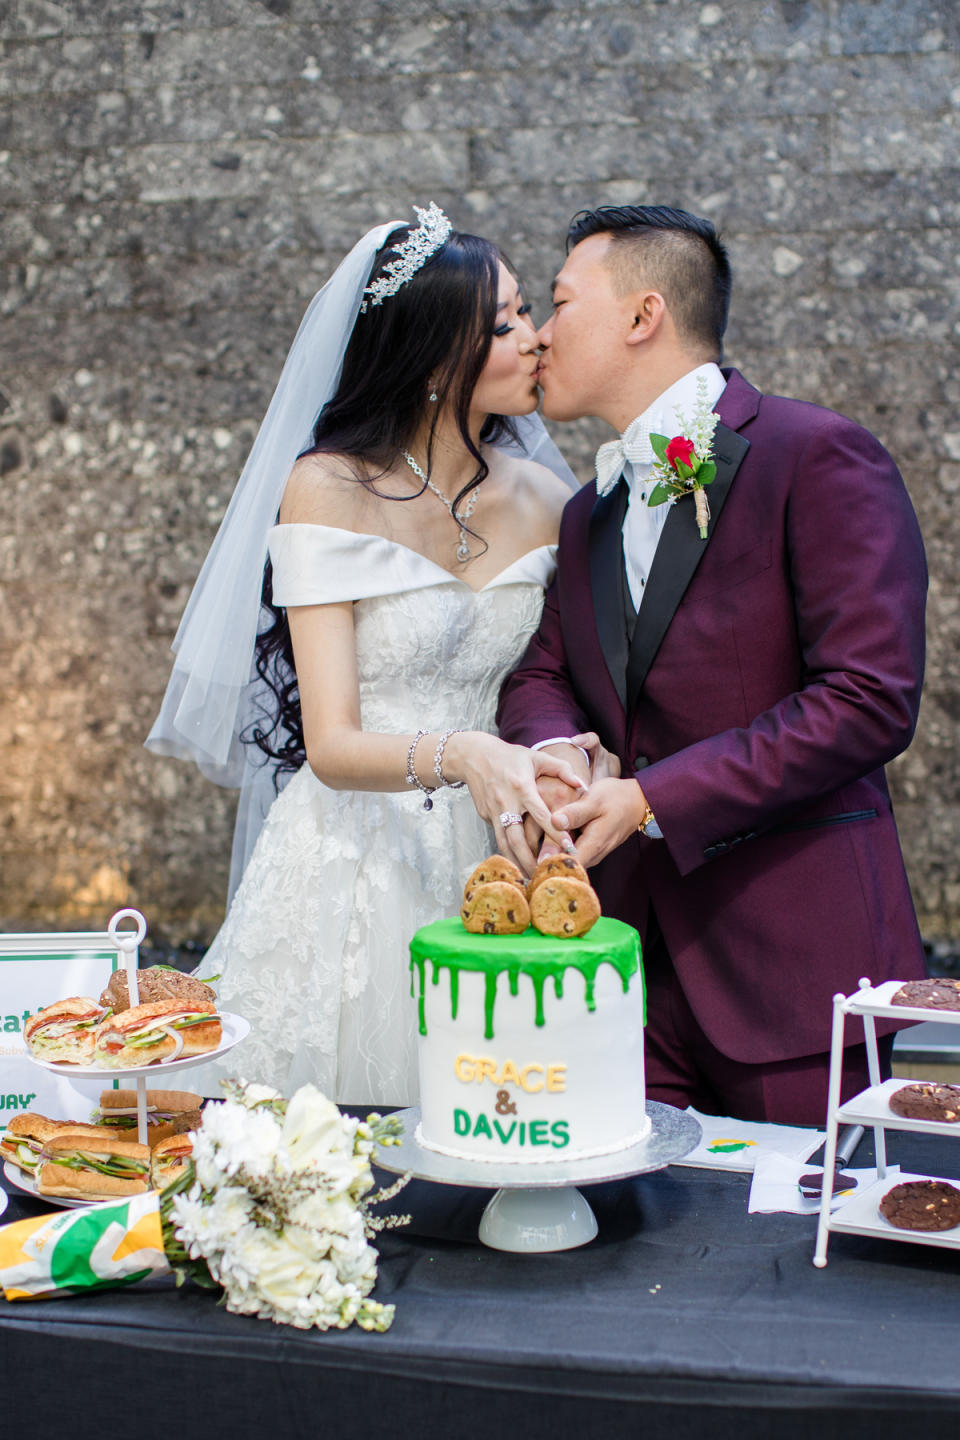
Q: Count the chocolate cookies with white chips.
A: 3